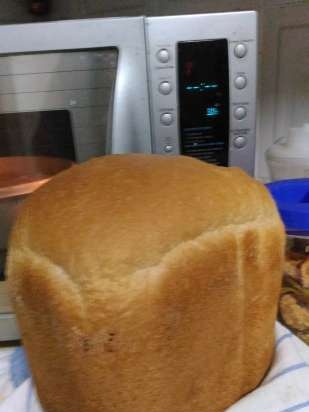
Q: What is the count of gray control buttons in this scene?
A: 8